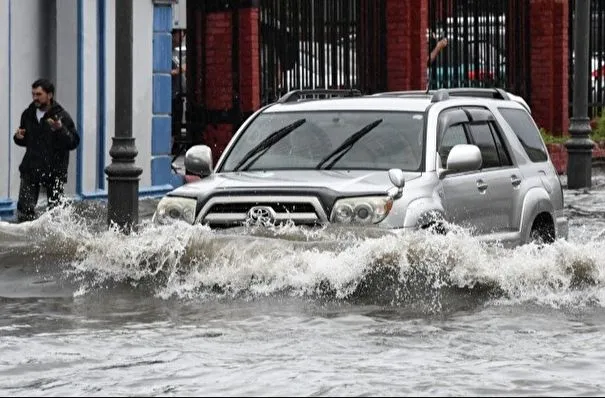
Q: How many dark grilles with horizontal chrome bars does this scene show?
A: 1